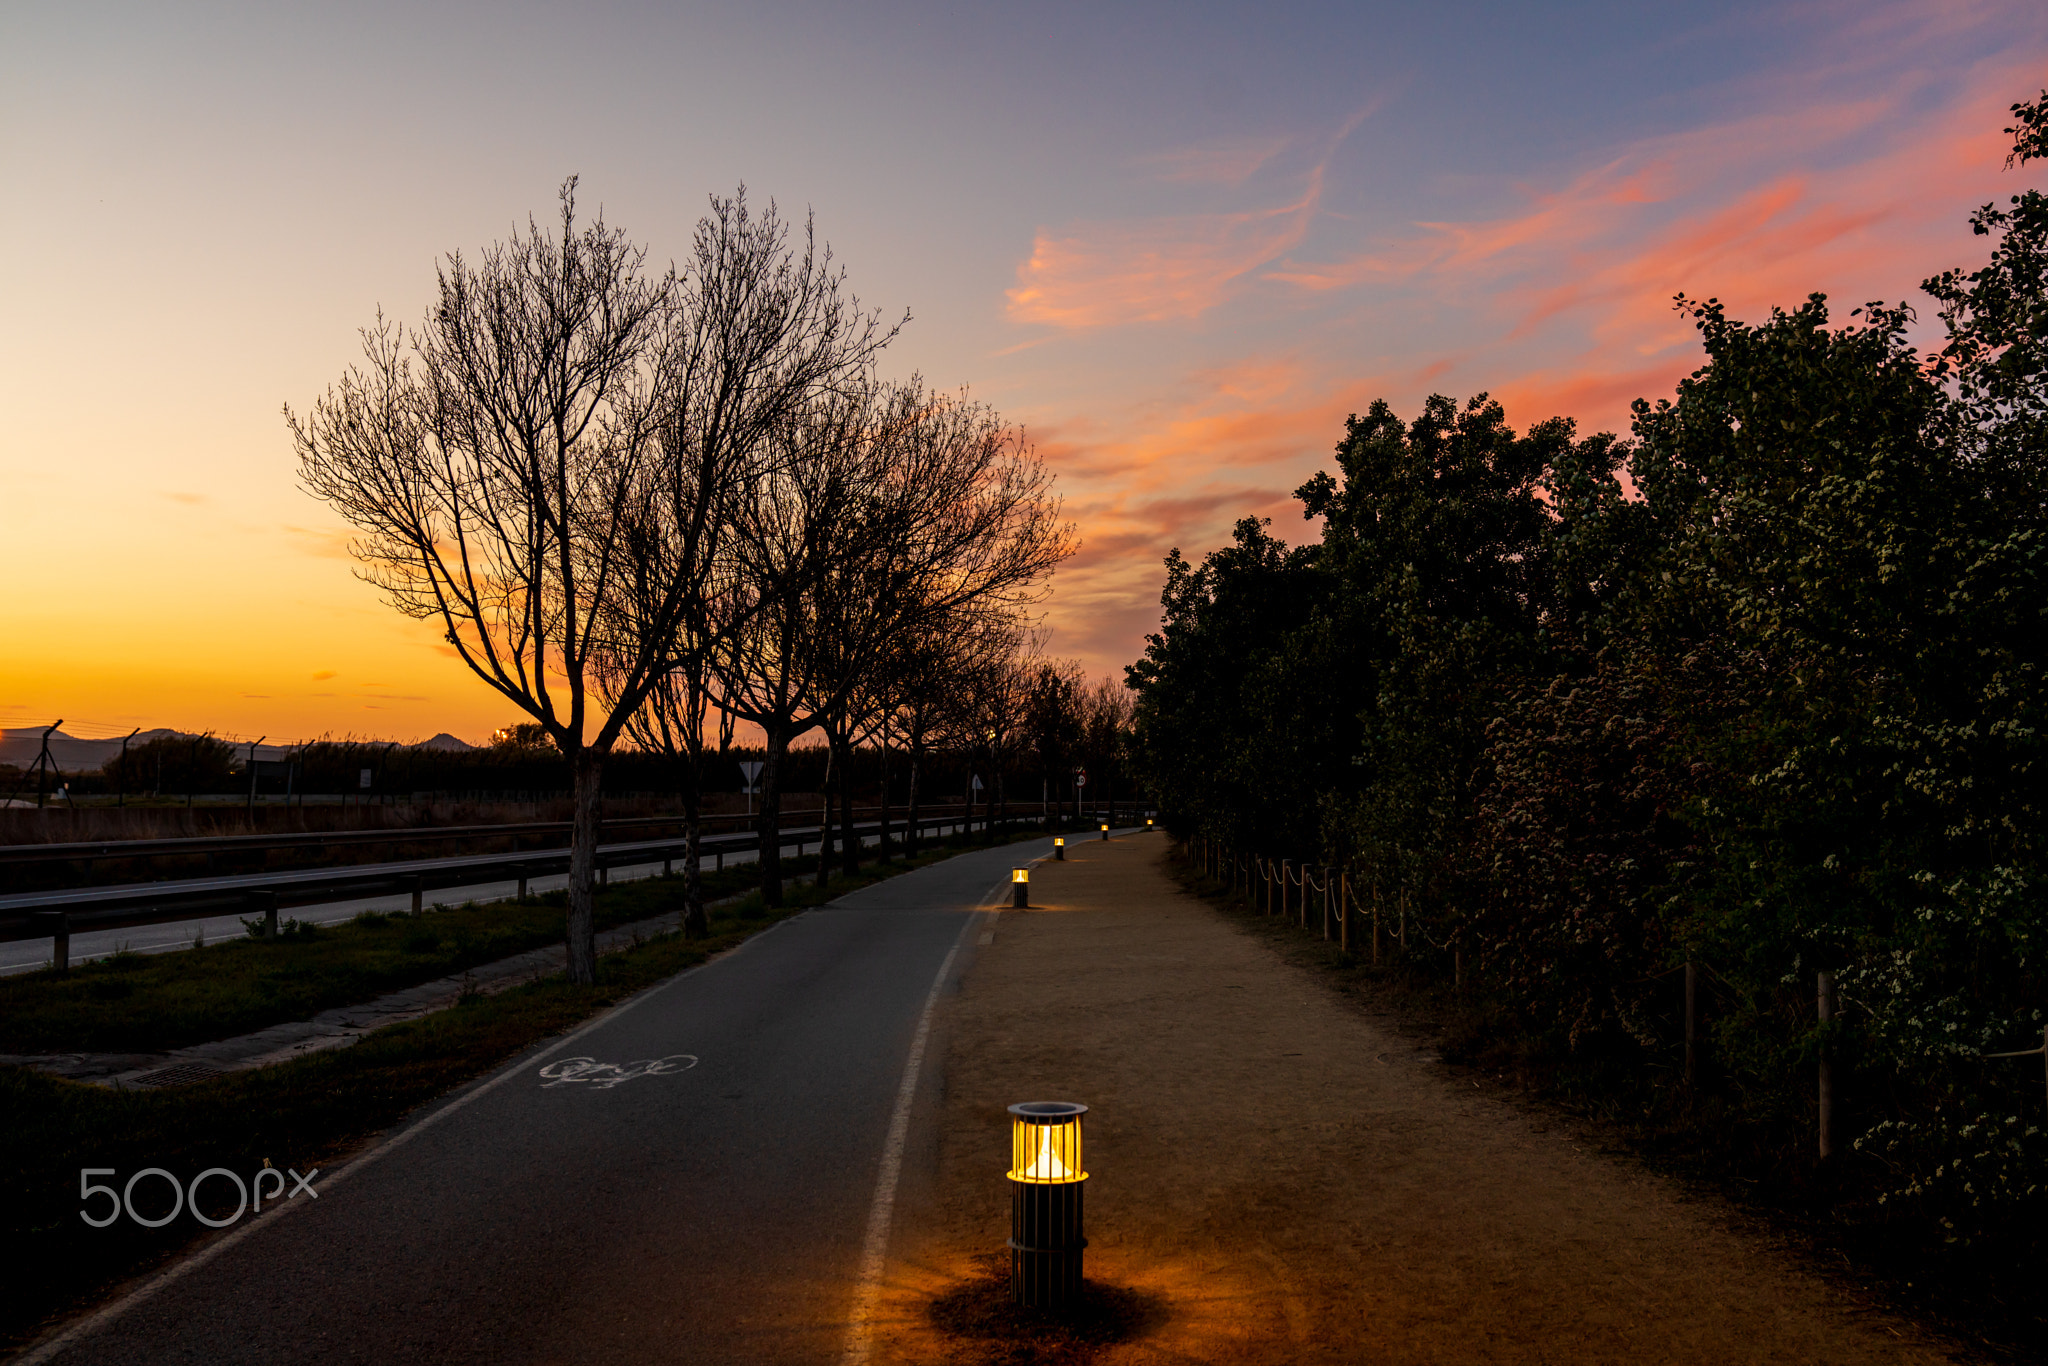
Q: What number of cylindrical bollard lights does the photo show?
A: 5